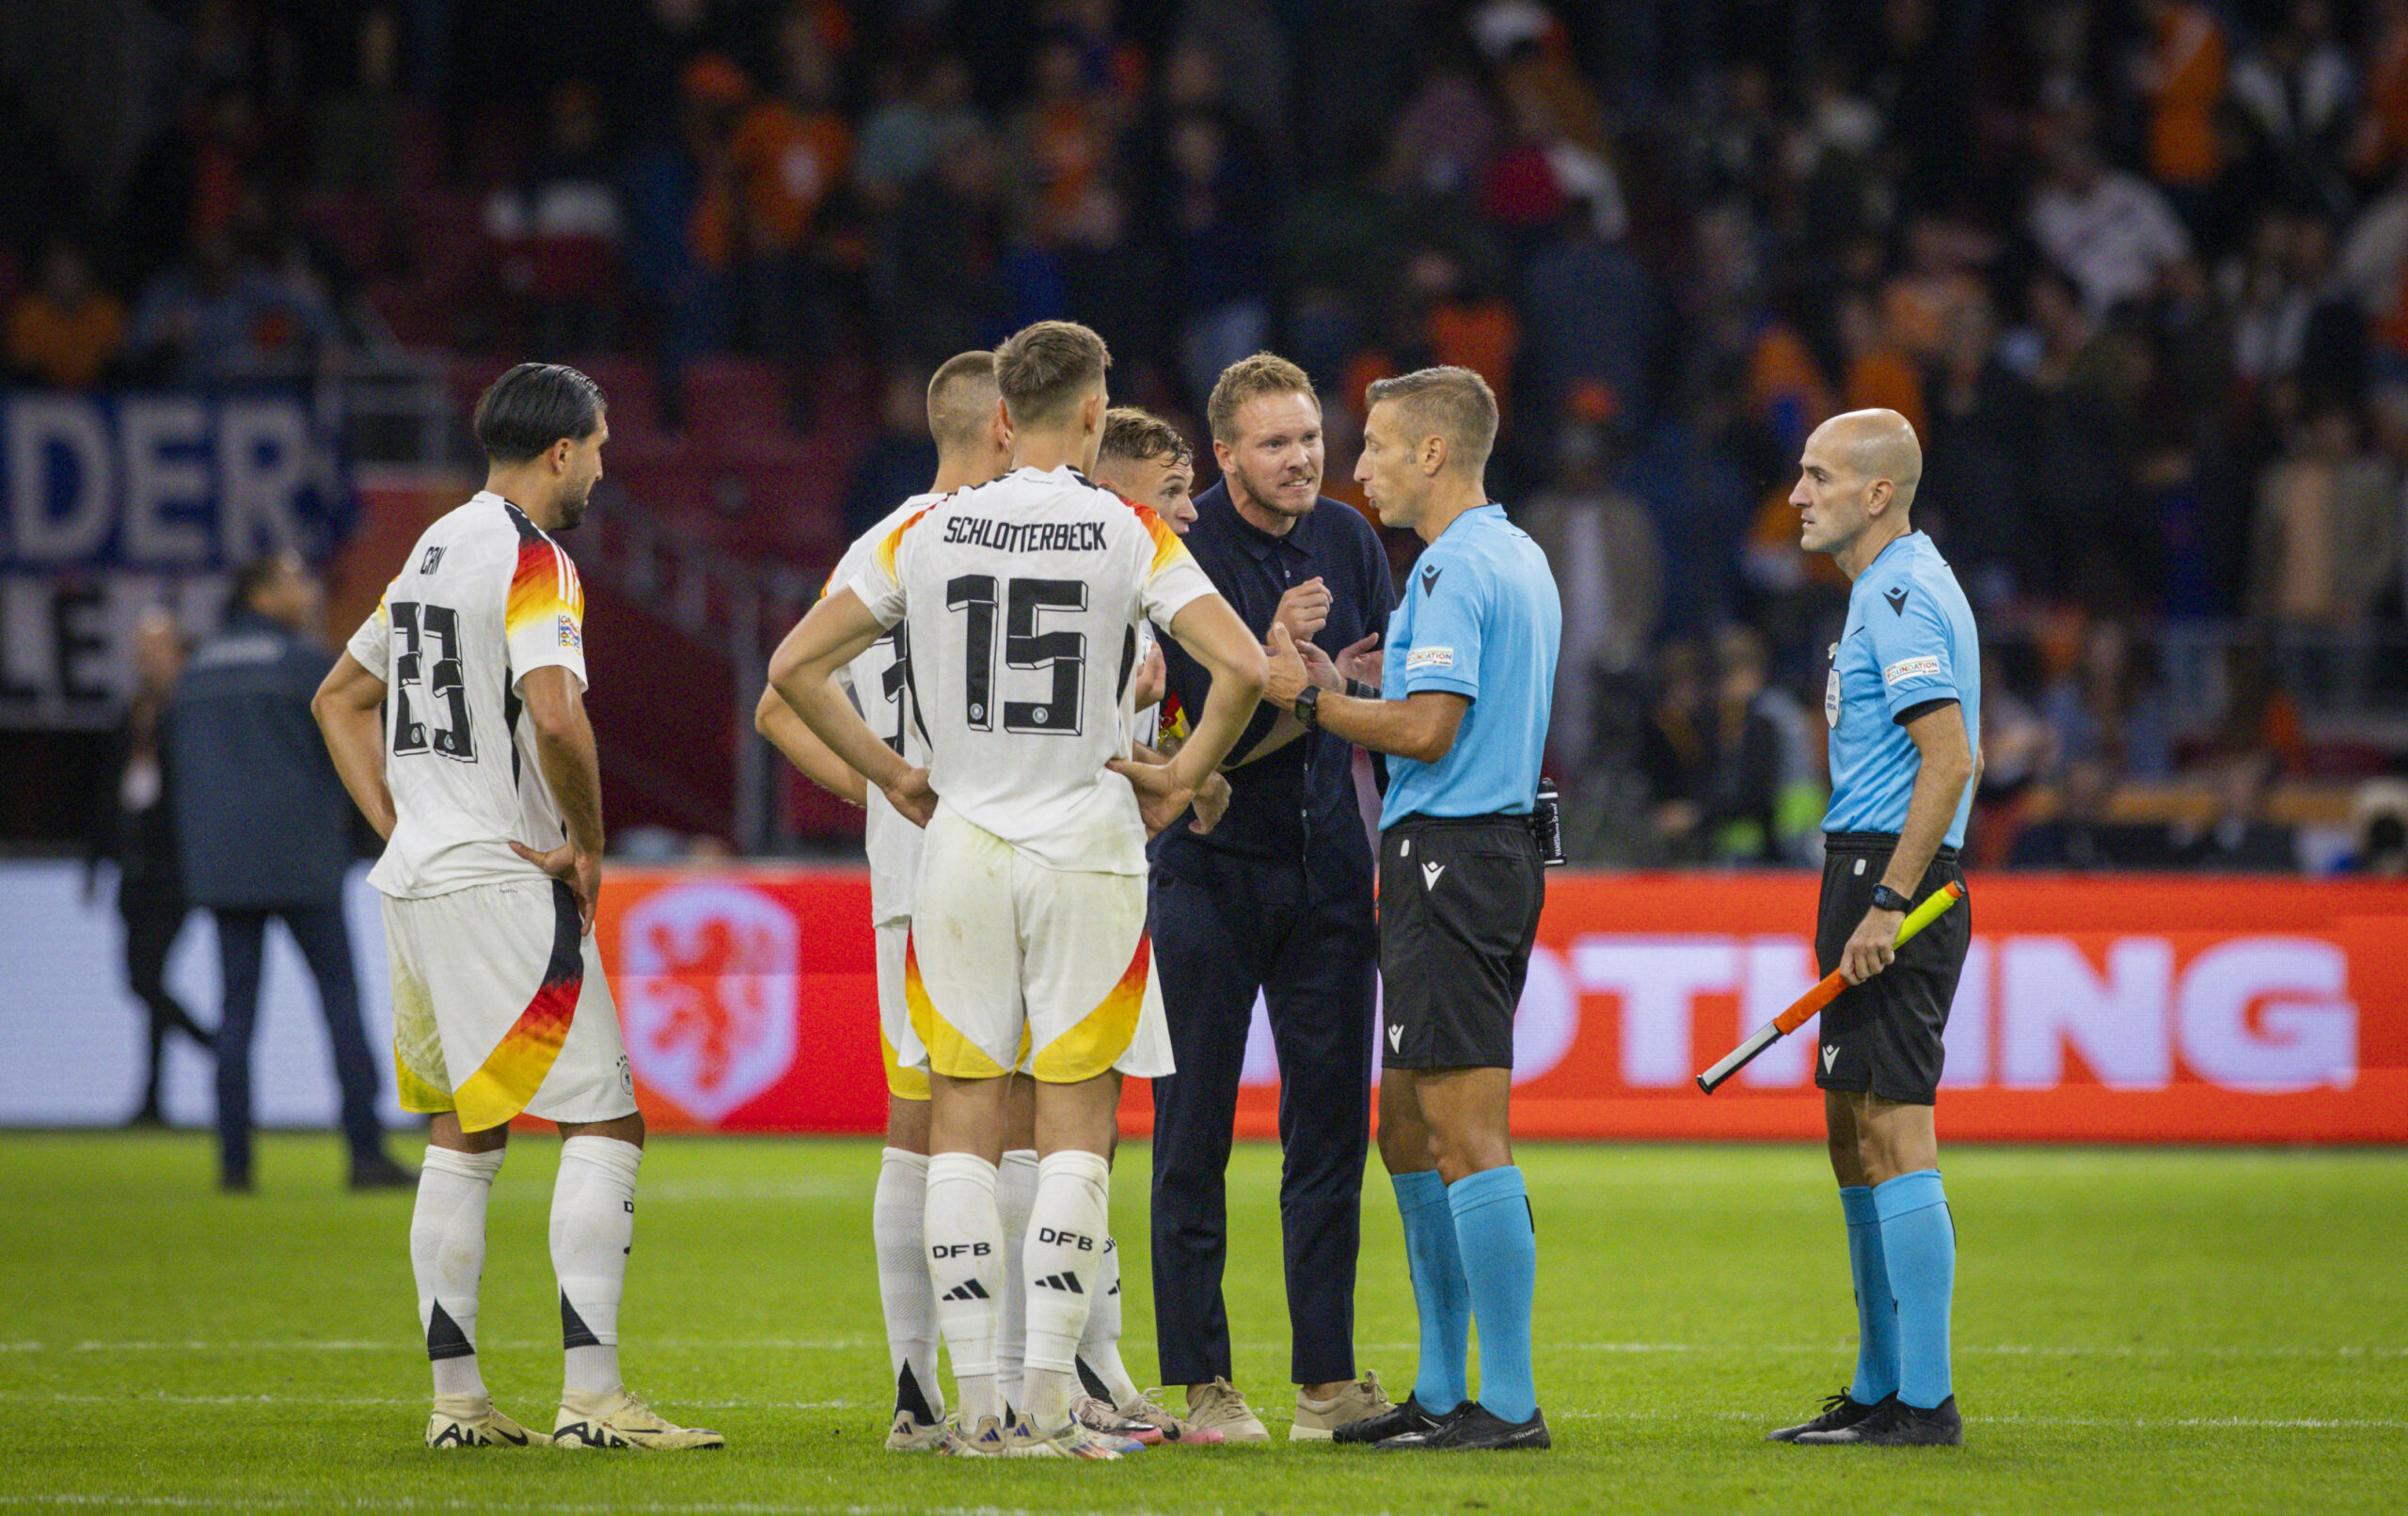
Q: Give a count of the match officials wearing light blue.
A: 2